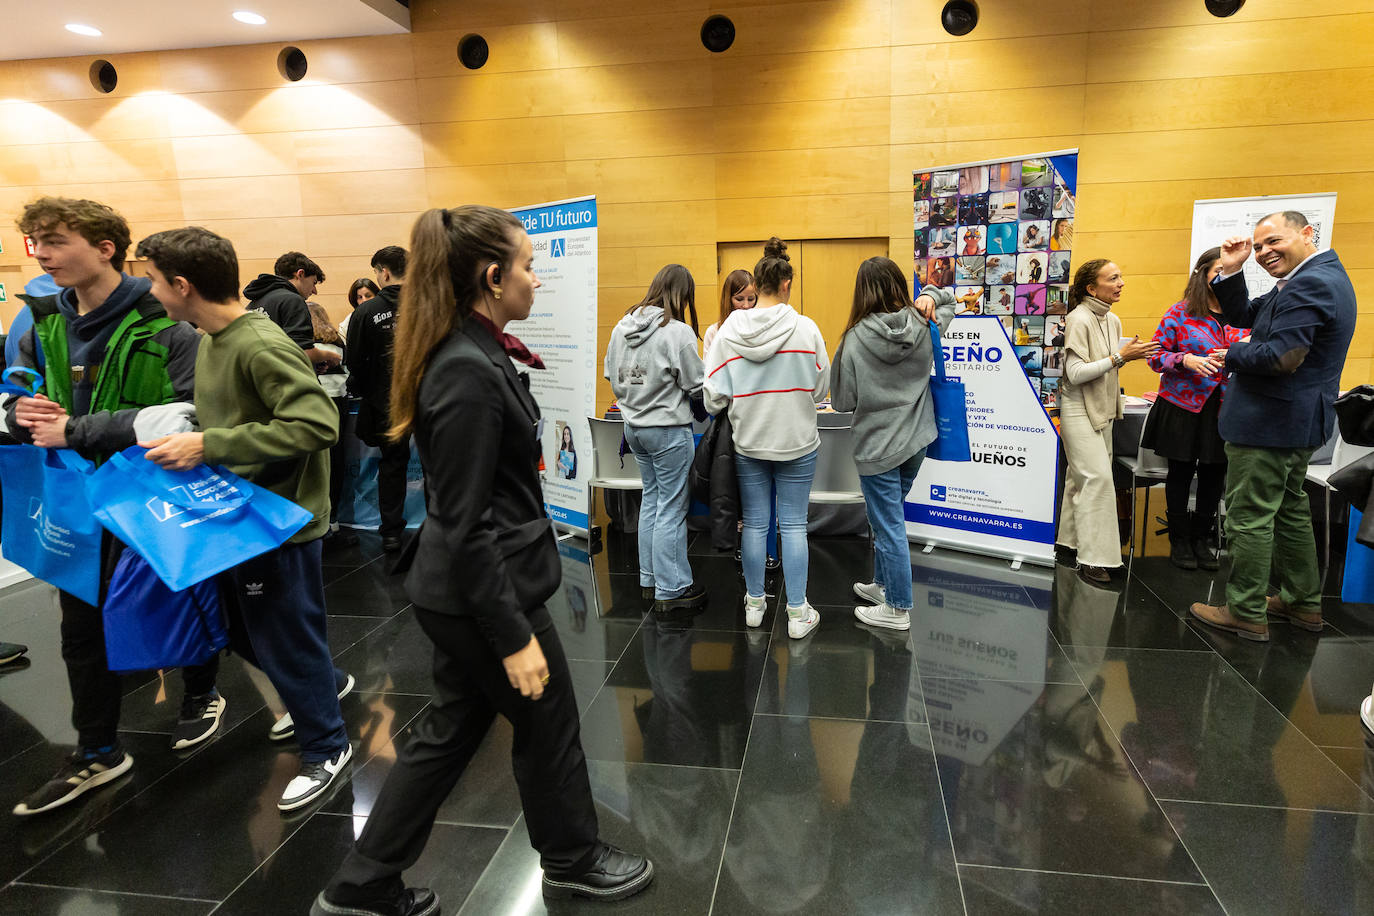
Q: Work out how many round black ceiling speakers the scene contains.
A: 6